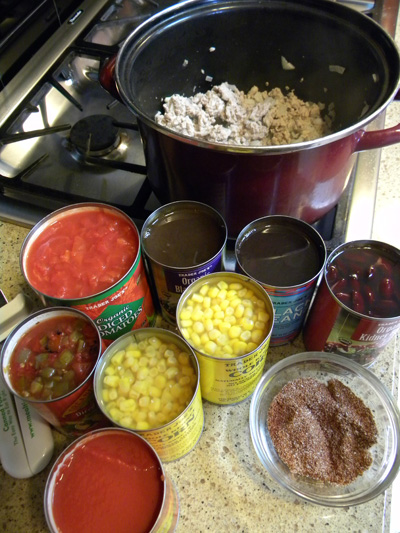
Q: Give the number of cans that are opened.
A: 8